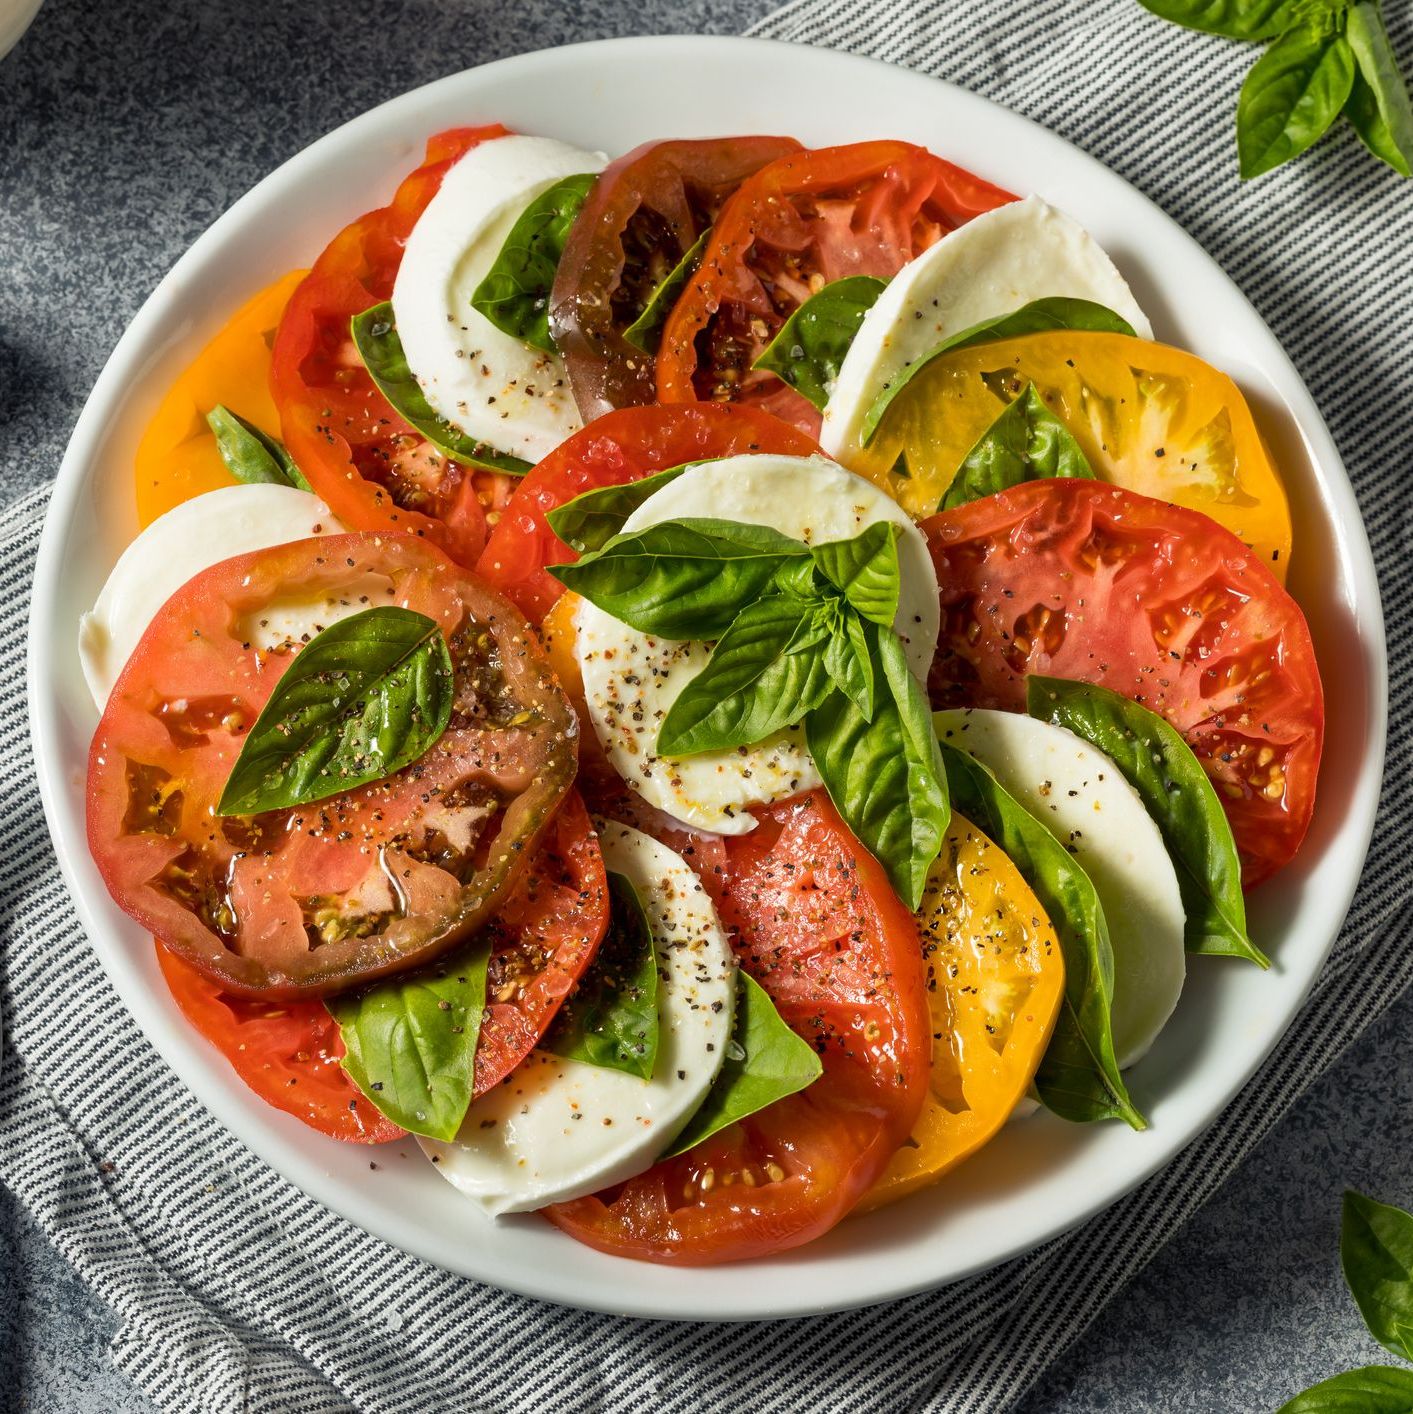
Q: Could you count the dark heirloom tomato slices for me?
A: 2